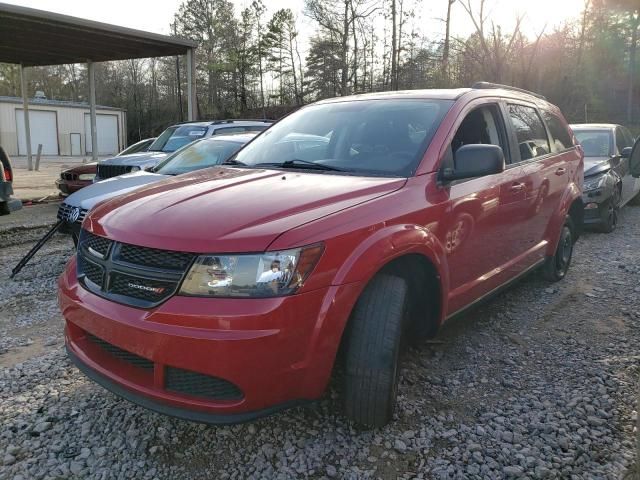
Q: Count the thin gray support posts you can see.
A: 3